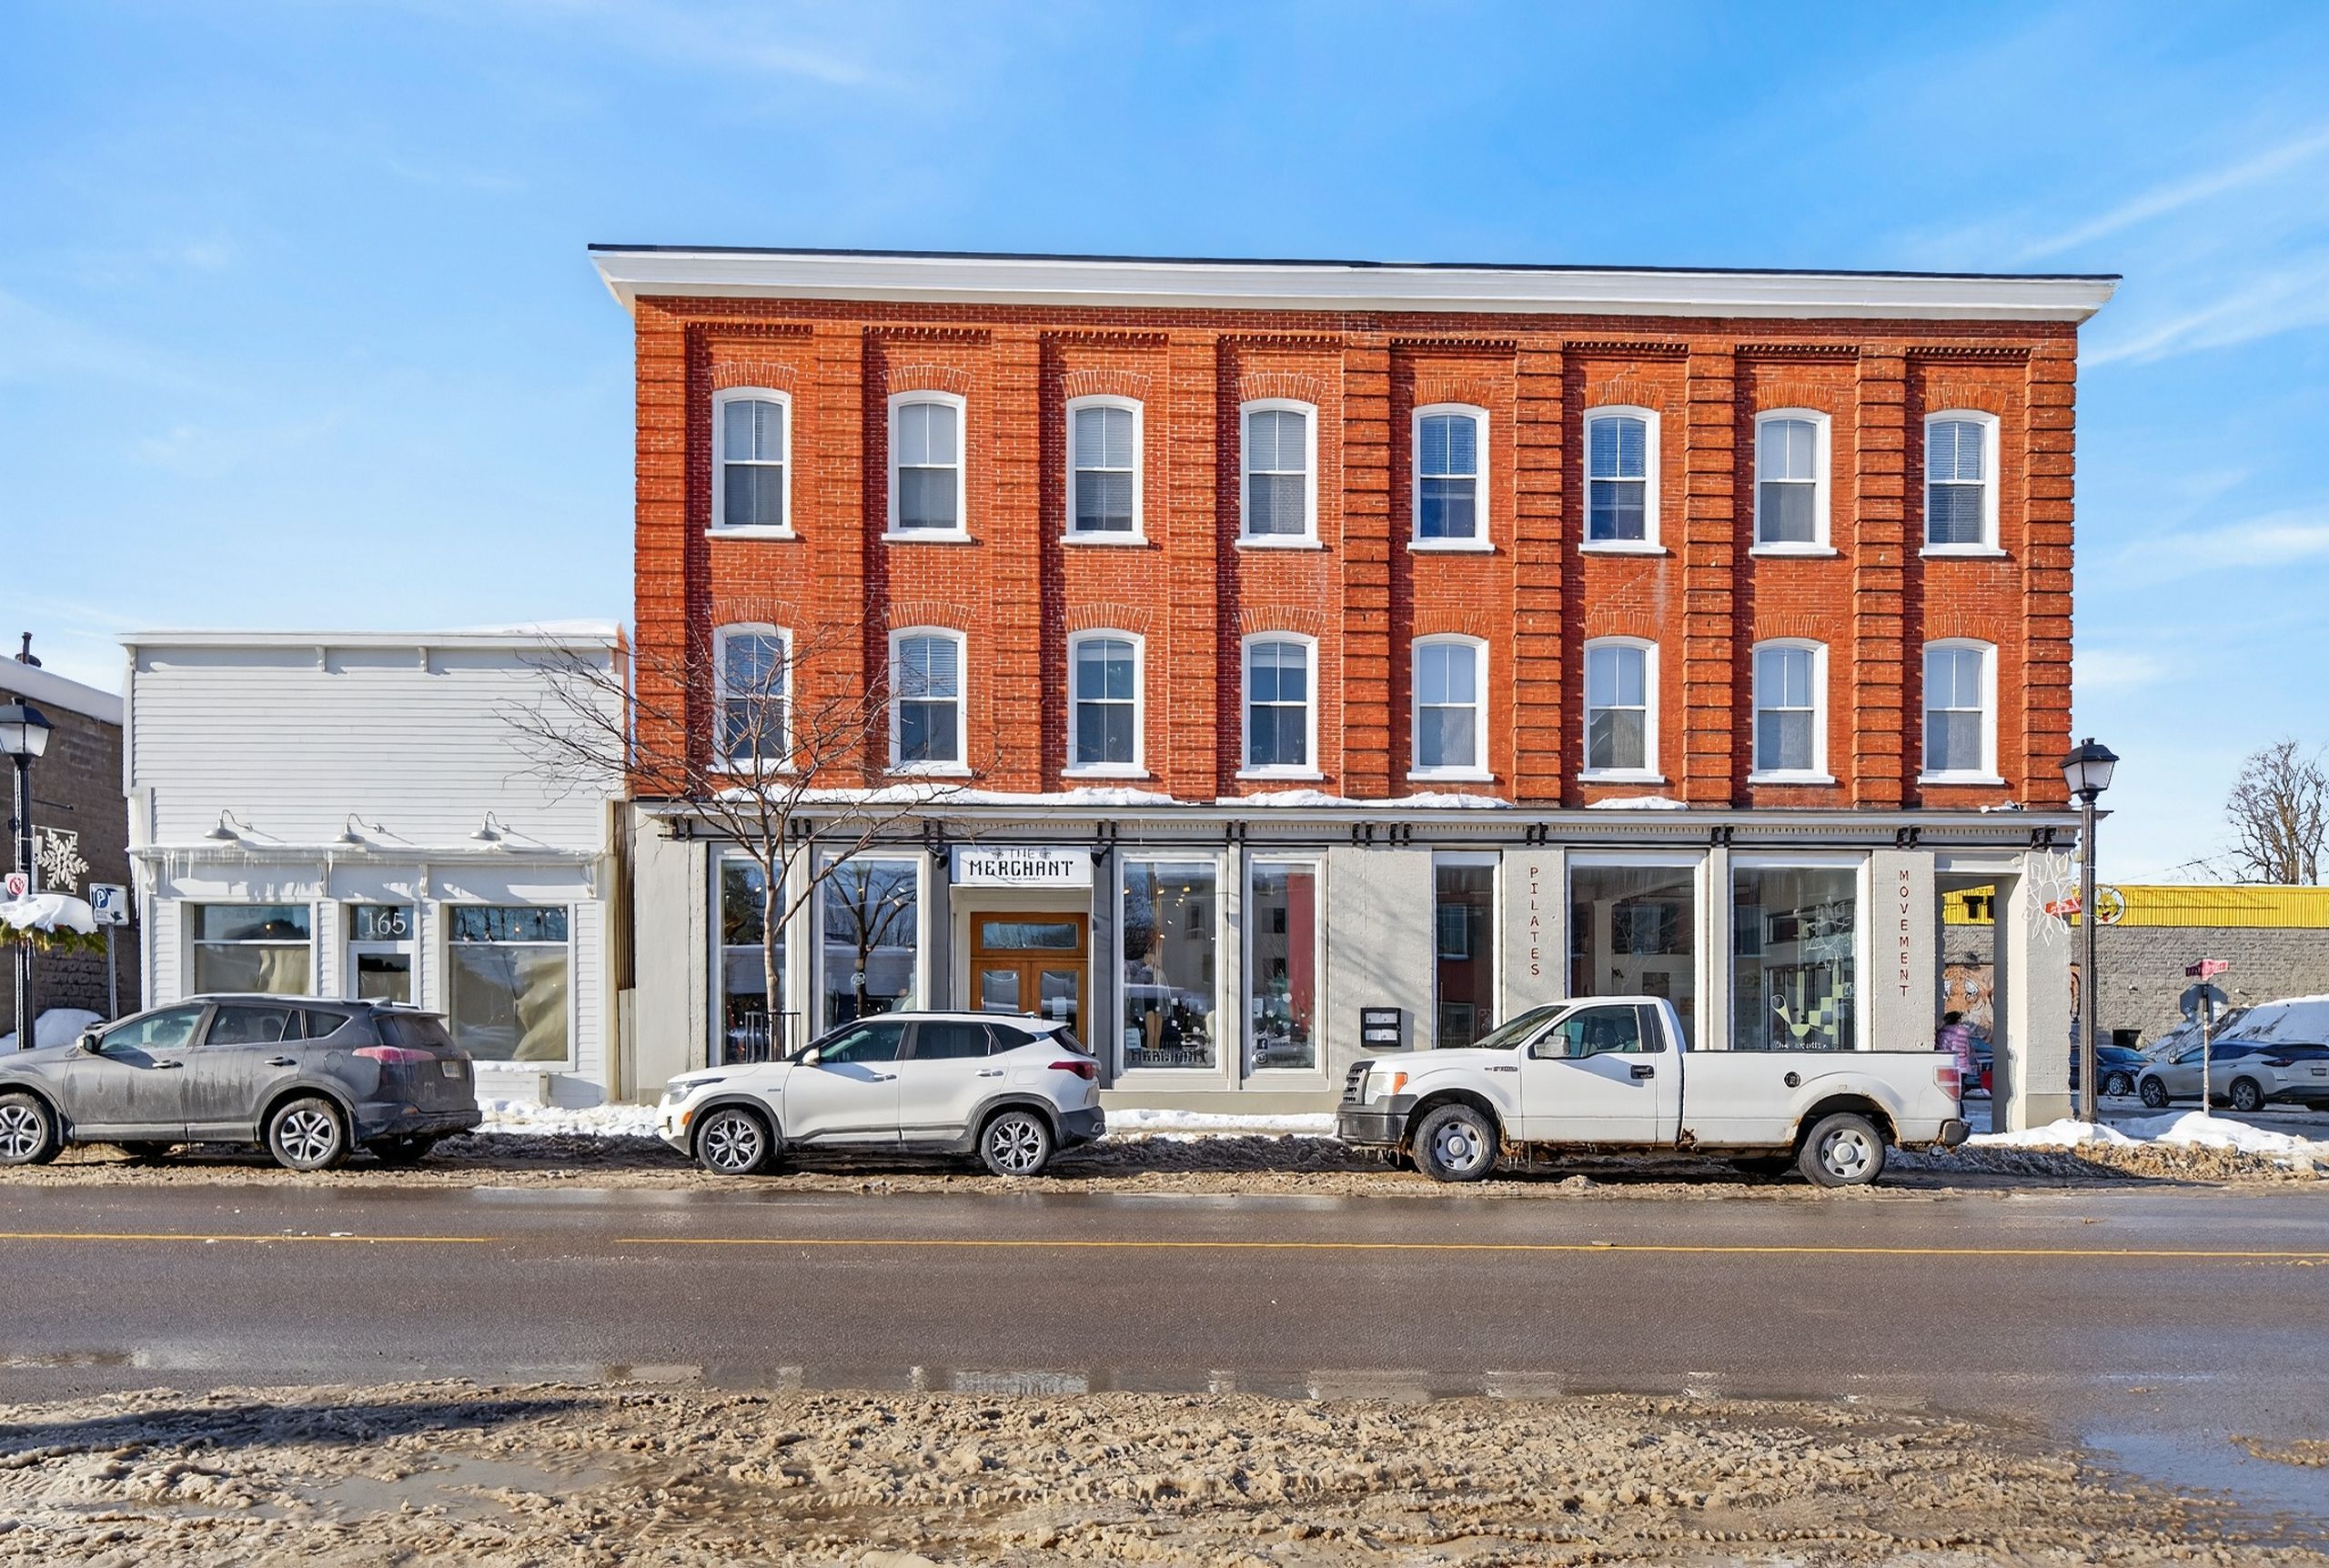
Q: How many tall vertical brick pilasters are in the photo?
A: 9